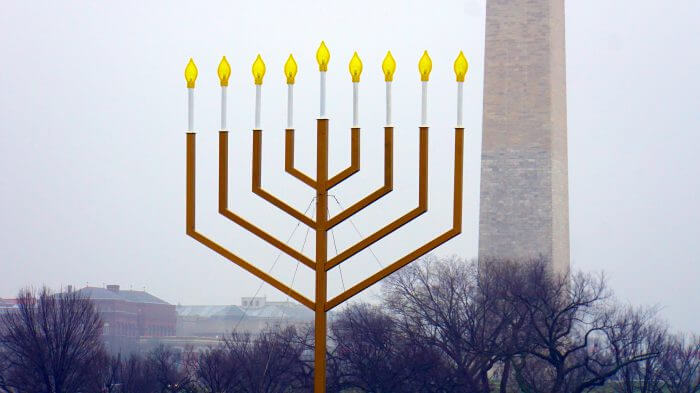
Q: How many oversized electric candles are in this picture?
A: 9